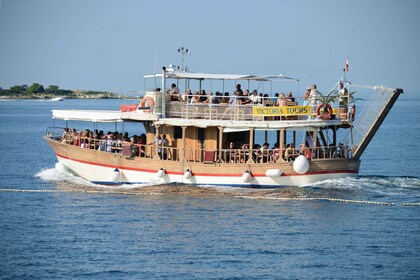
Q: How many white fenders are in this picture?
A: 6